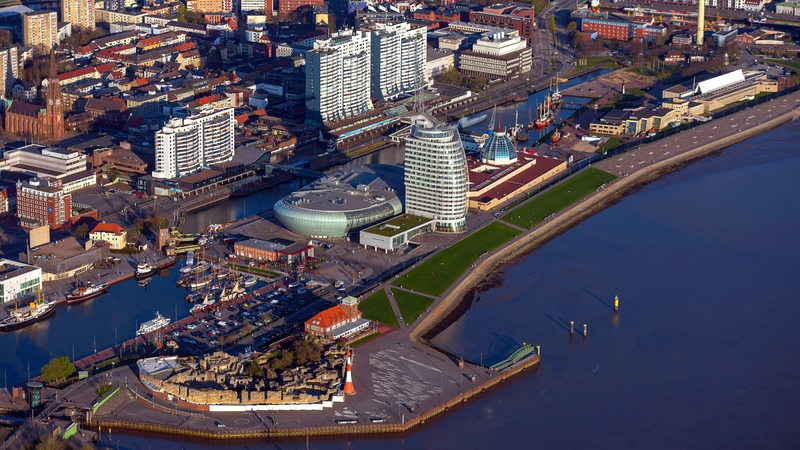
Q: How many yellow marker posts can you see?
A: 3